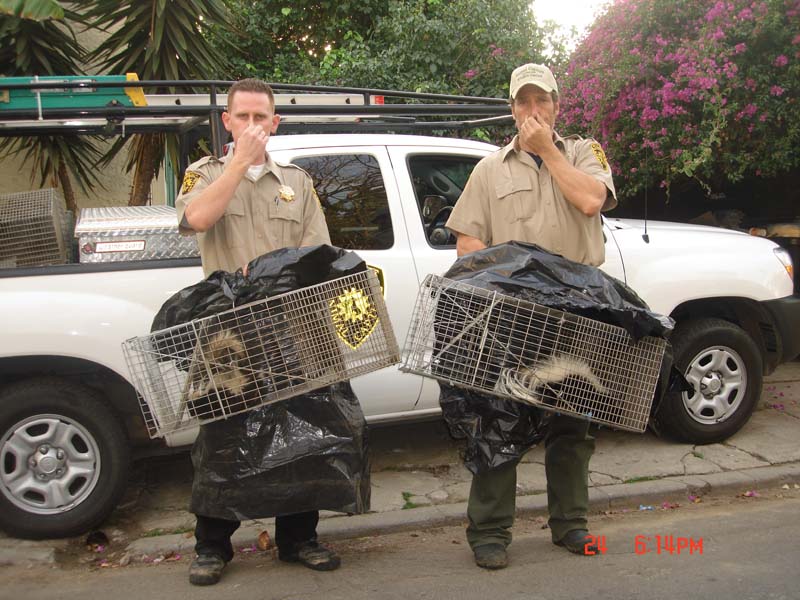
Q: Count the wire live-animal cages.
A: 3